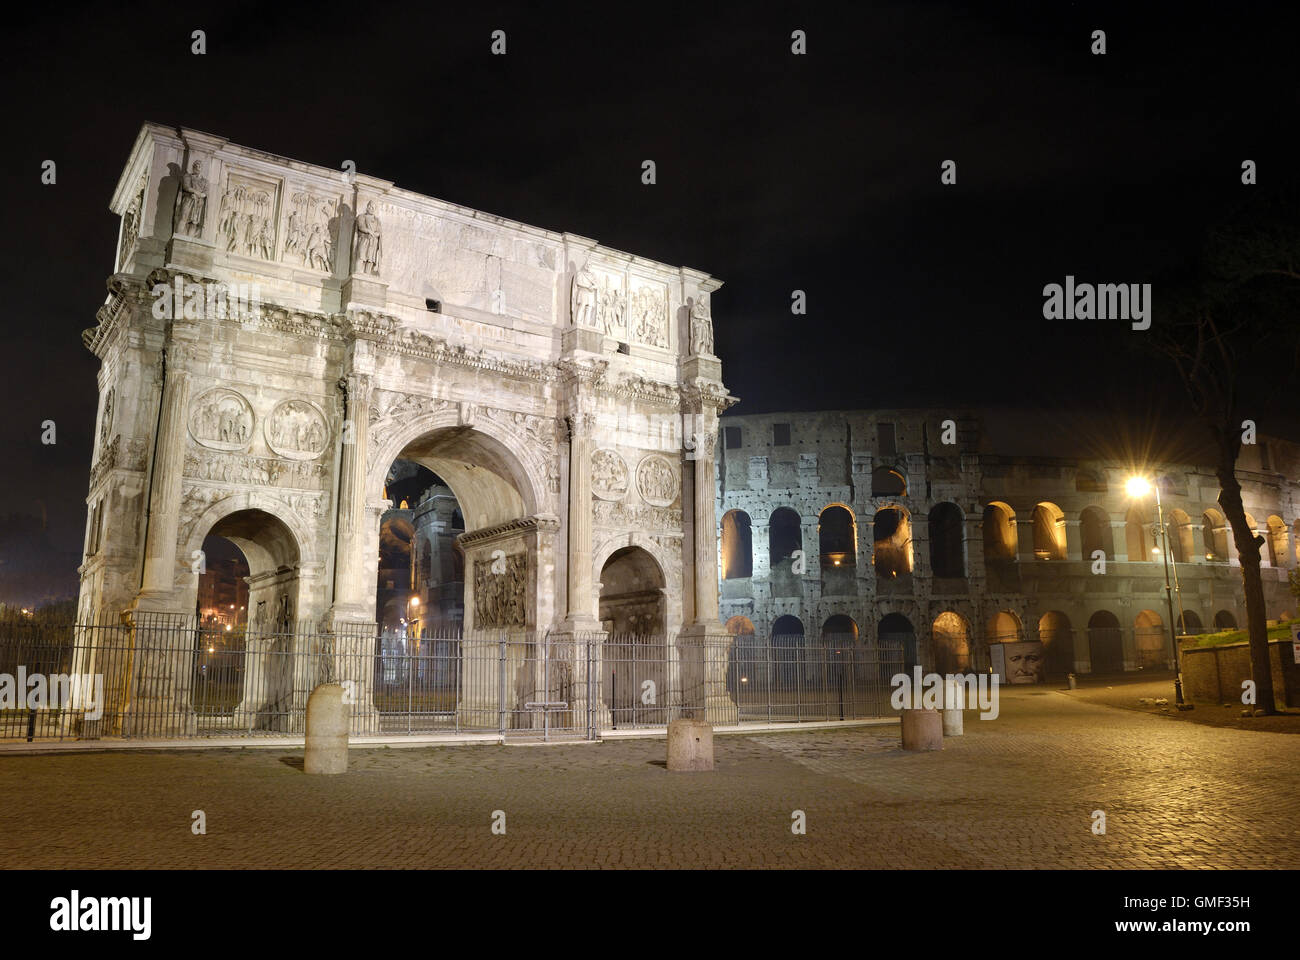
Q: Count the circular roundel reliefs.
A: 4